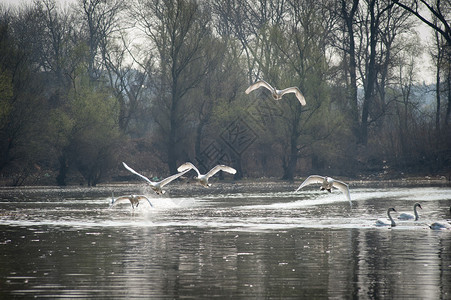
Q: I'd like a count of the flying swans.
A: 5